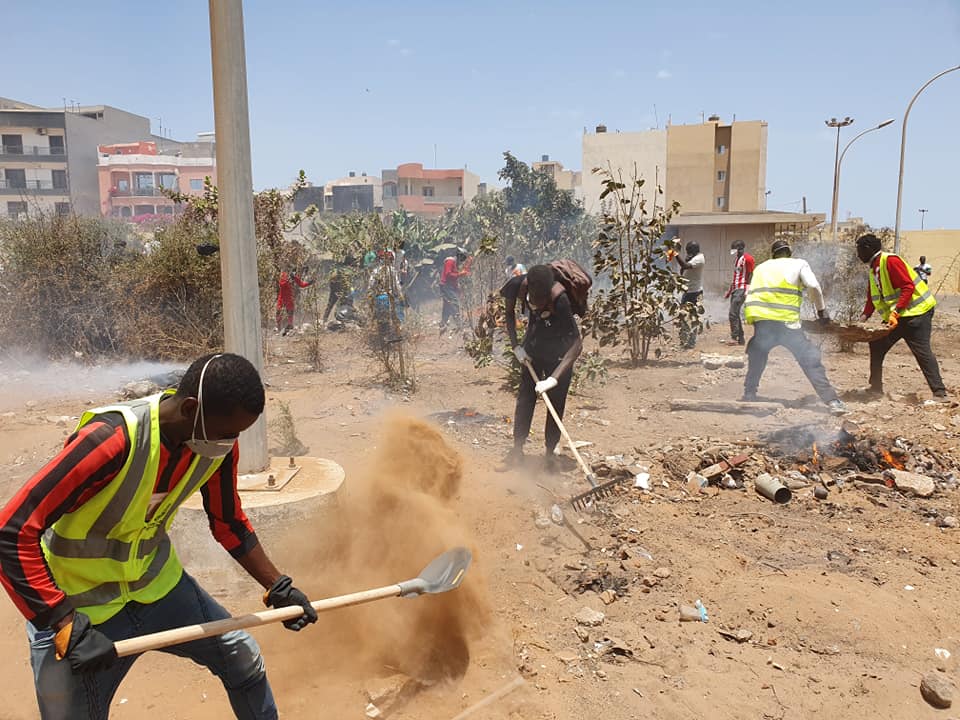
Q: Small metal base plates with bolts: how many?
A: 1